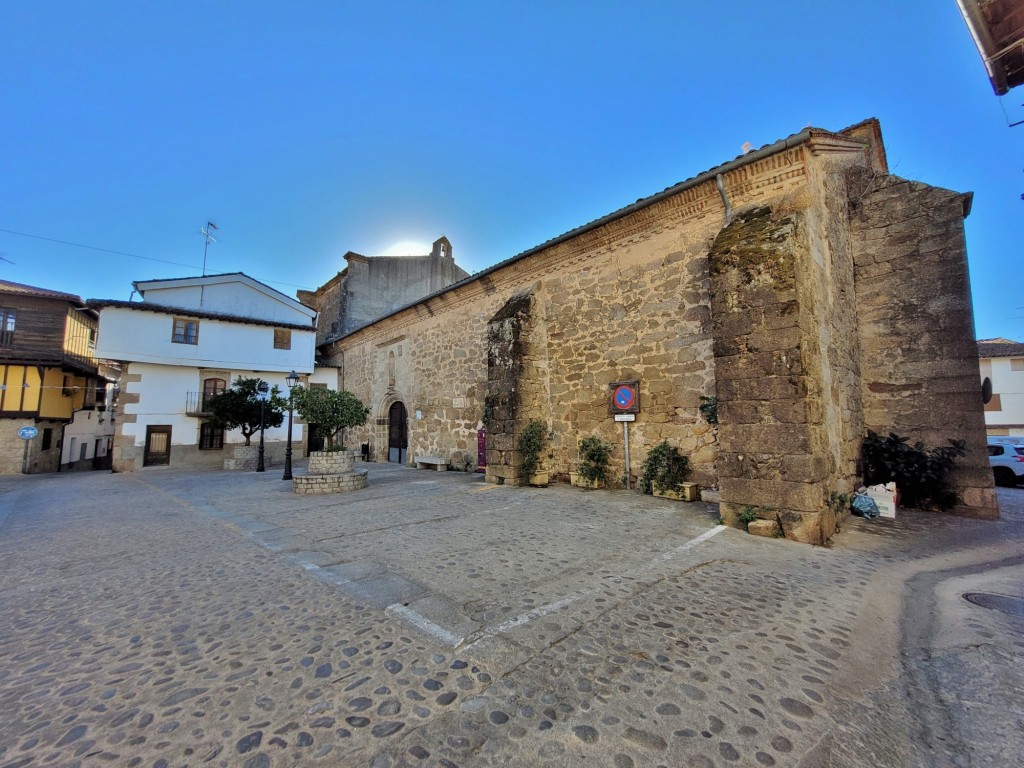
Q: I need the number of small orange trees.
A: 2